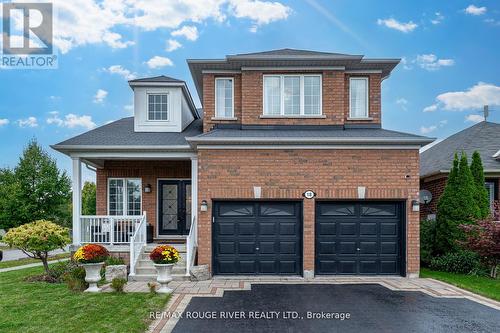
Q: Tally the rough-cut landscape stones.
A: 2